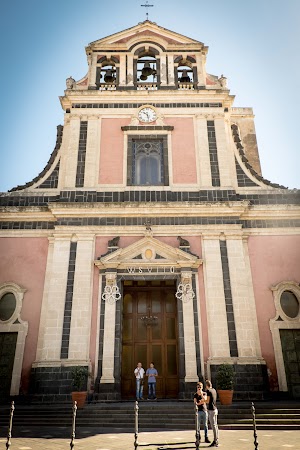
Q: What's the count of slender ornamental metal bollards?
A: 5